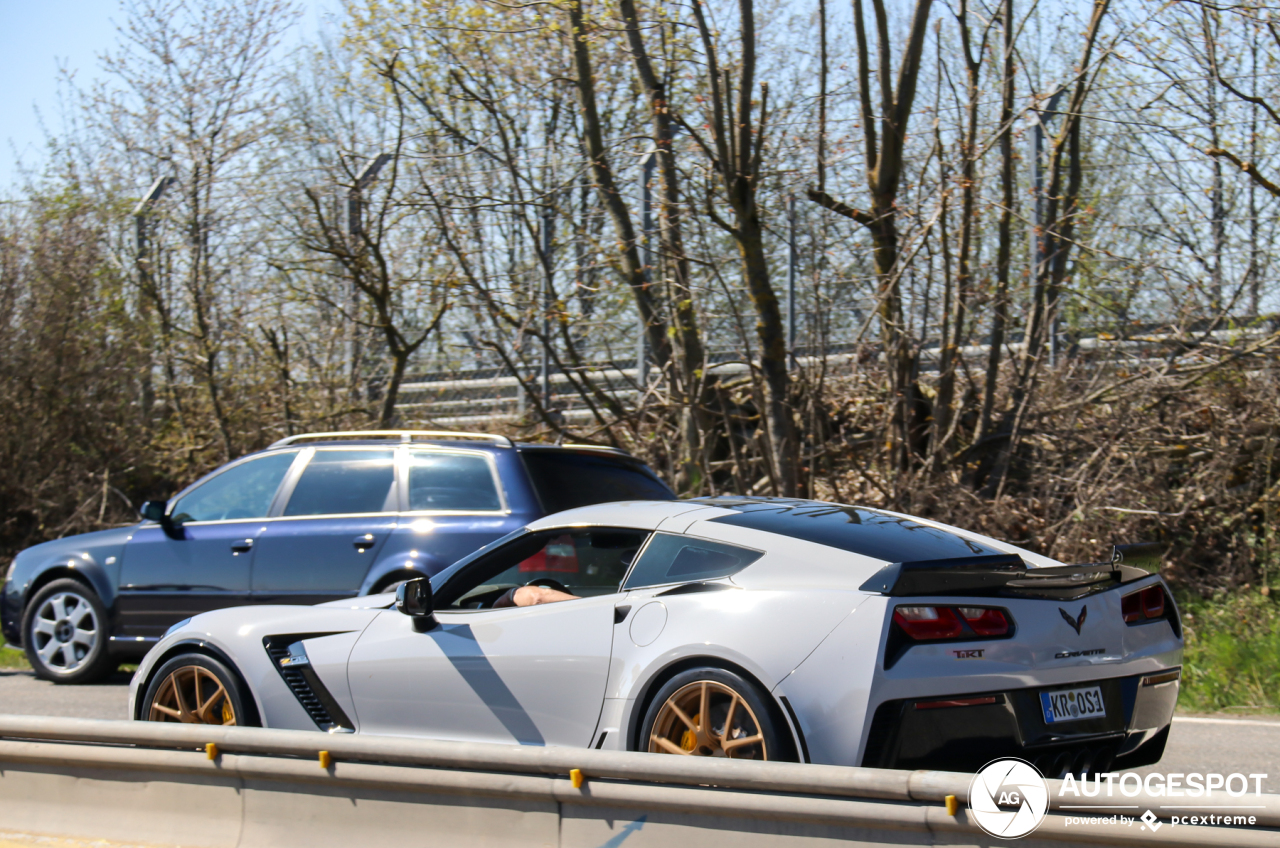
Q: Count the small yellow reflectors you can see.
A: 4